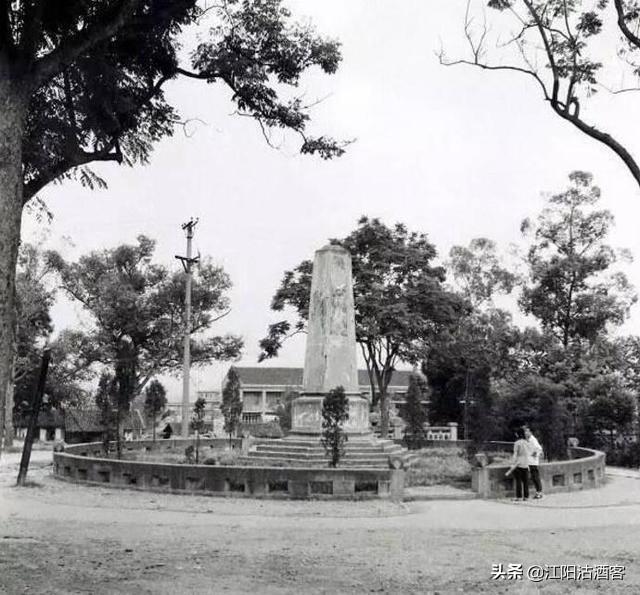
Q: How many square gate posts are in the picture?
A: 2